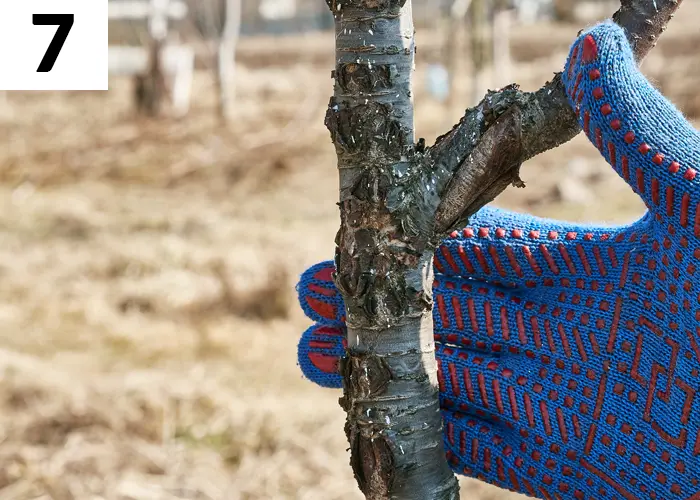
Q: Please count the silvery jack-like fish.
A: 0